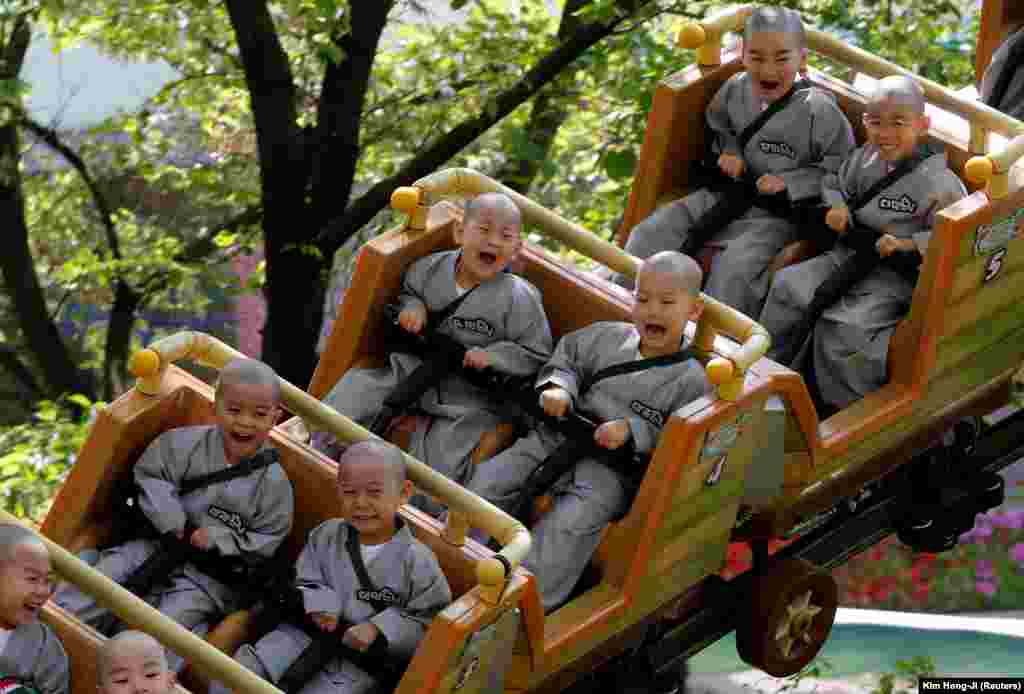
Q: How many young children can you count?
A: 8